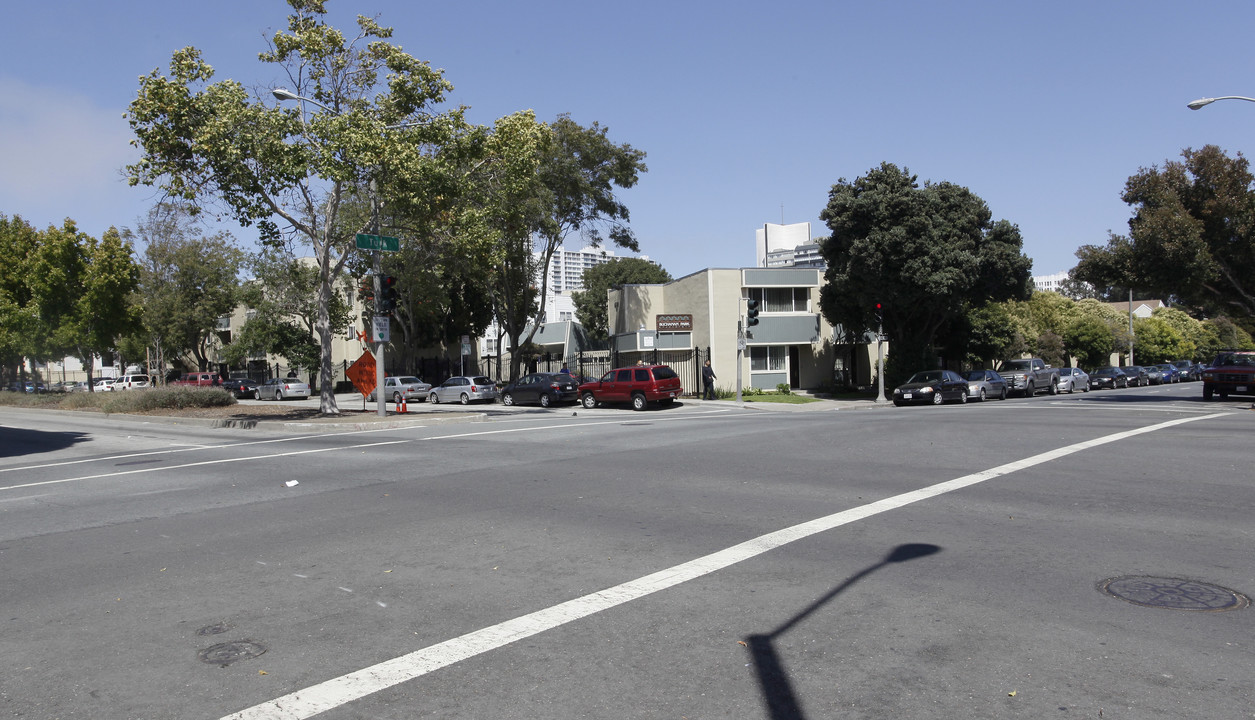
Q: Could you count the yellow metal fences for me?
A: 0